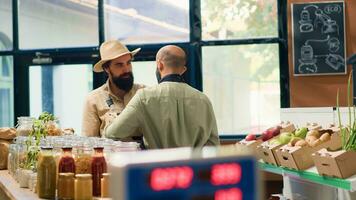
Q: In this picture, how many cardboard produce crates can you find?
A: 4